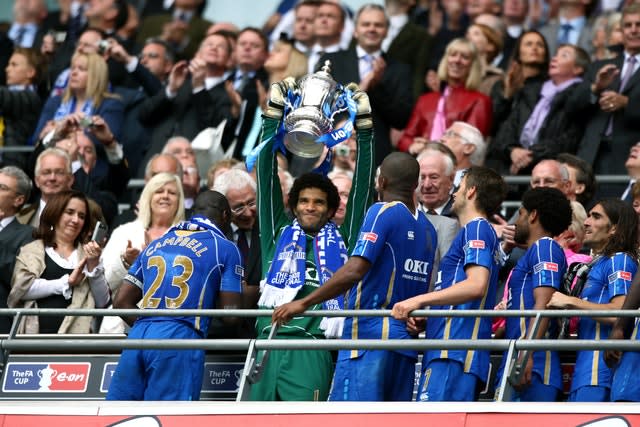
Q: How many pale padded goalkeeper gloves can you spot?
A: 2